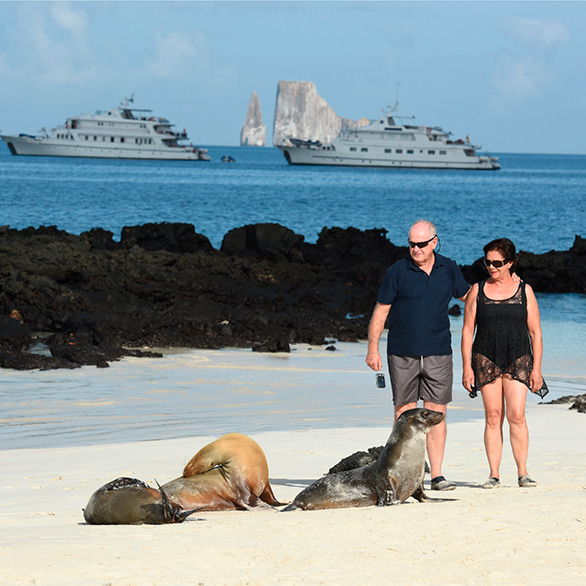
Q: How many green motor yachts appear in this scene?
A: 0